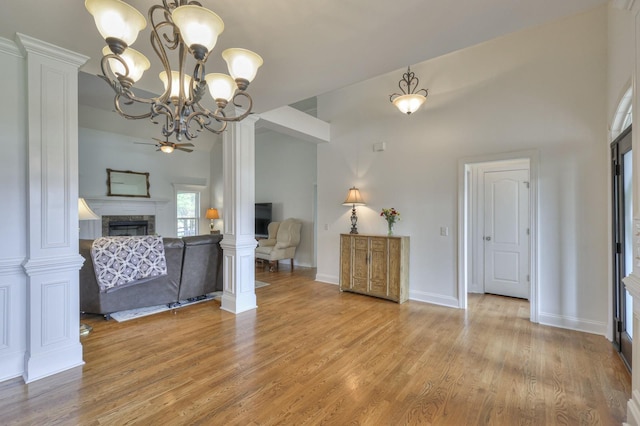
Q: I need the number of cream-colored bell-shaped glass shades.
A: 6